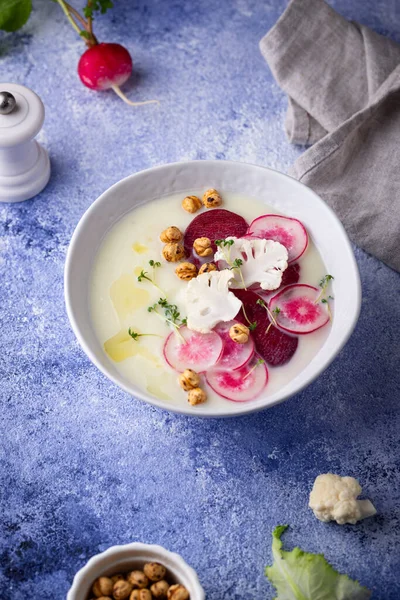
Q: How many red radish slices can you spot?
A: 5